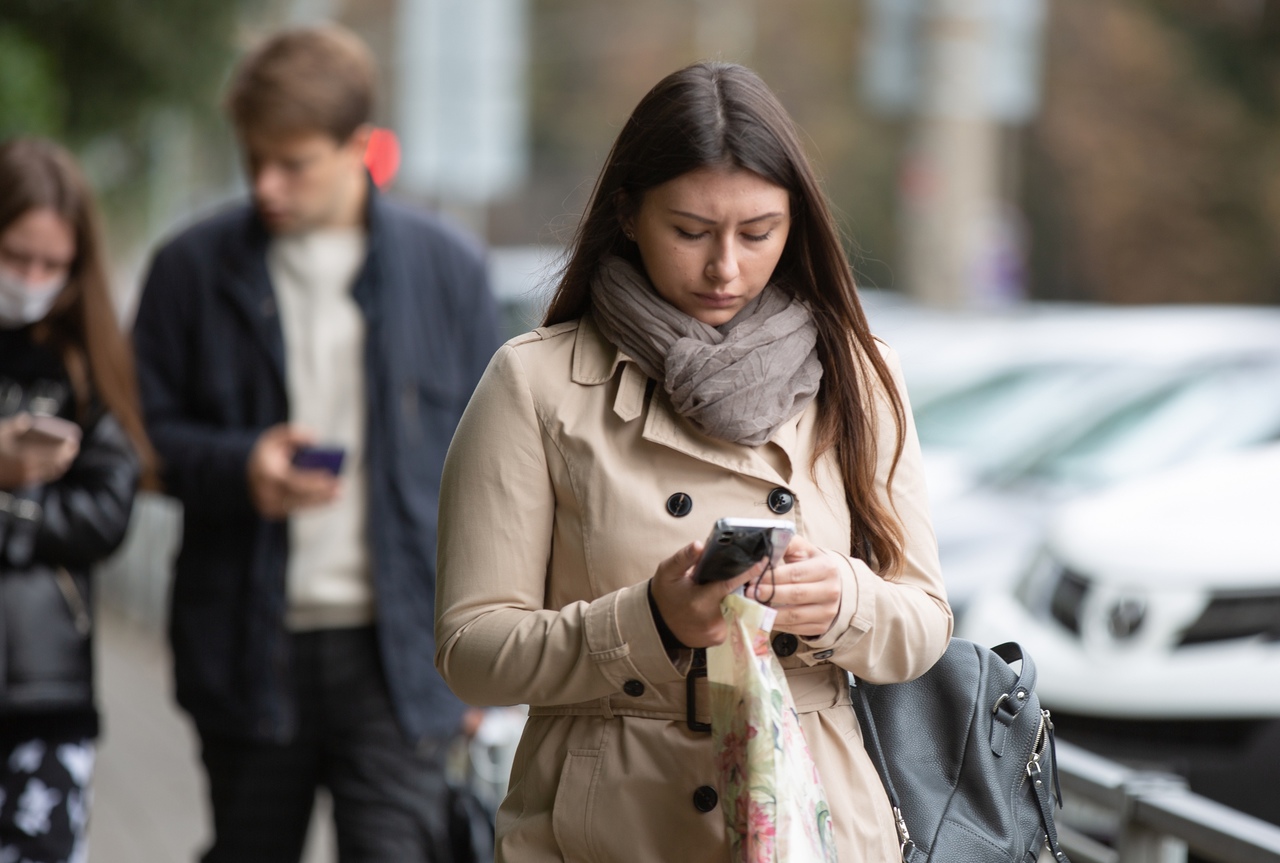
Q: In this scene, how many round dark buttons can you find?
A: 6